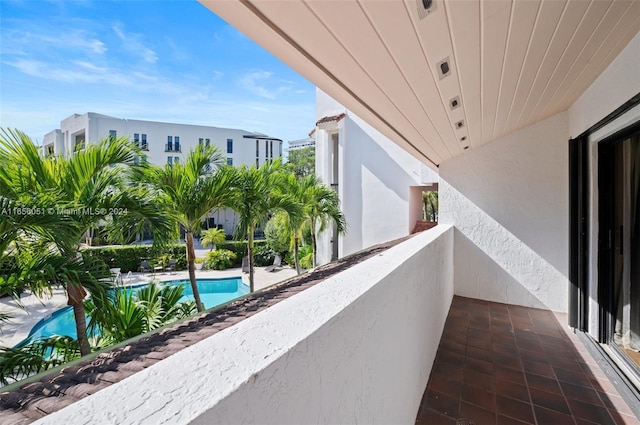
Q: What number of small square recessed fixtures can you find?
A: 6